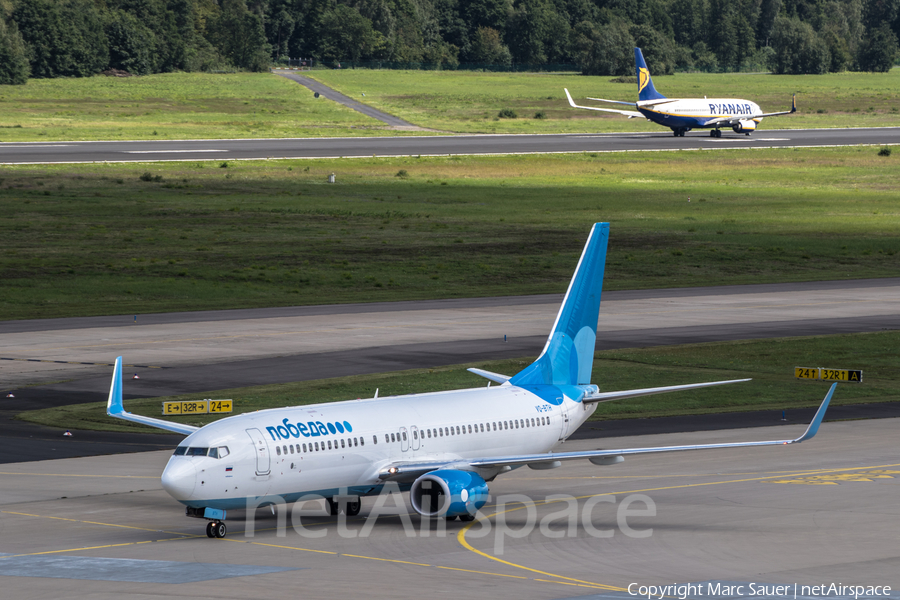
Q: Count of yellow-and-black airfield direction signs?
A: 2